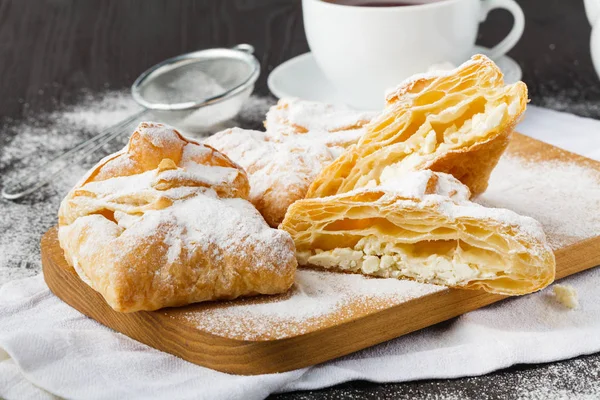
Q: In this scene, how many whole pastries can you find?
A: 2